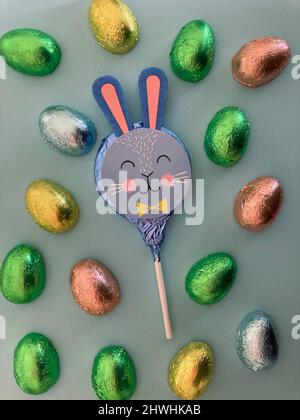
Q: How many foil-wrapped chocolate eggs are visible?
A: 15